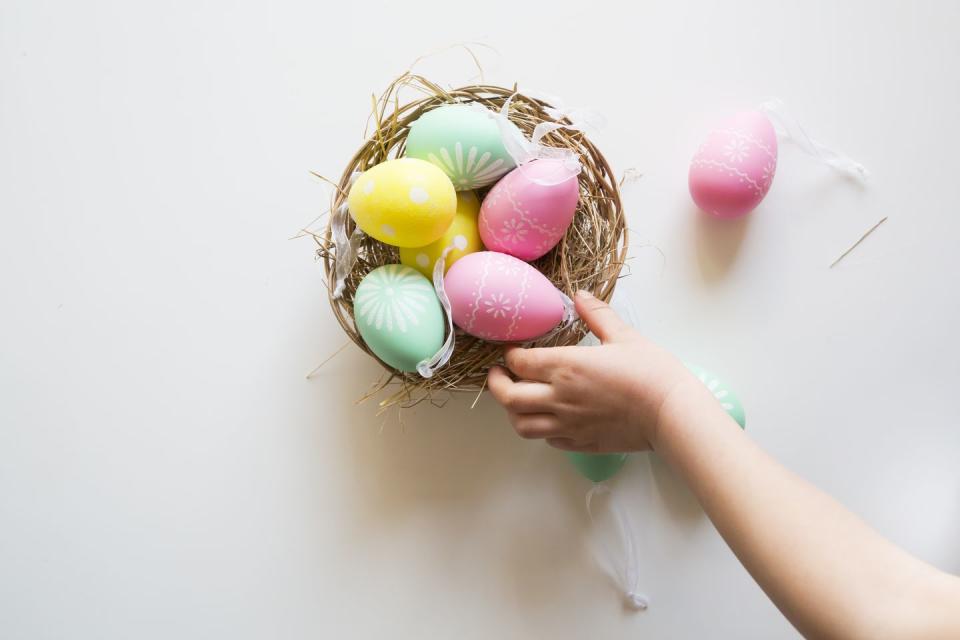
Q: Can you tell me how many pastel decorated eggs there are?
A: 9